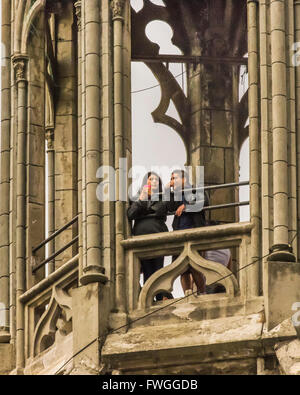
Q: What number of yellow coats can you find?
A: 0